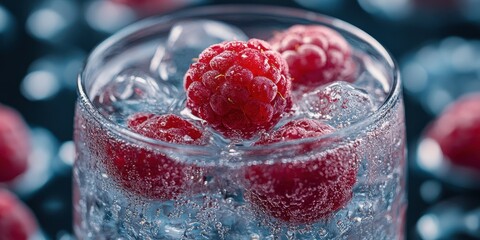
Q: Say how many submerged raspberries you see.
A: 2